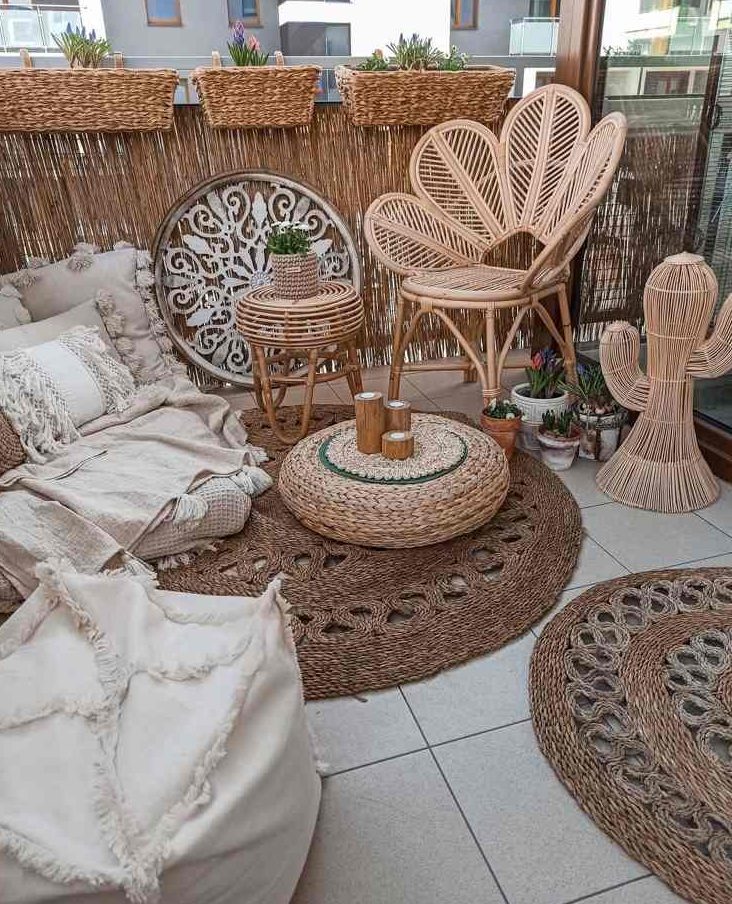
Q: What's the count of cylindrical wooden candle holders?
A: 3